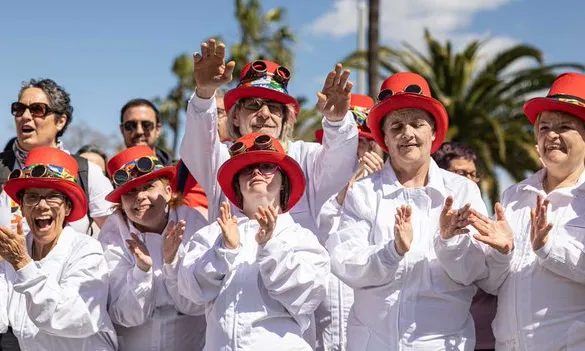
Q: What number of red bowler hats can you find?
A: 7